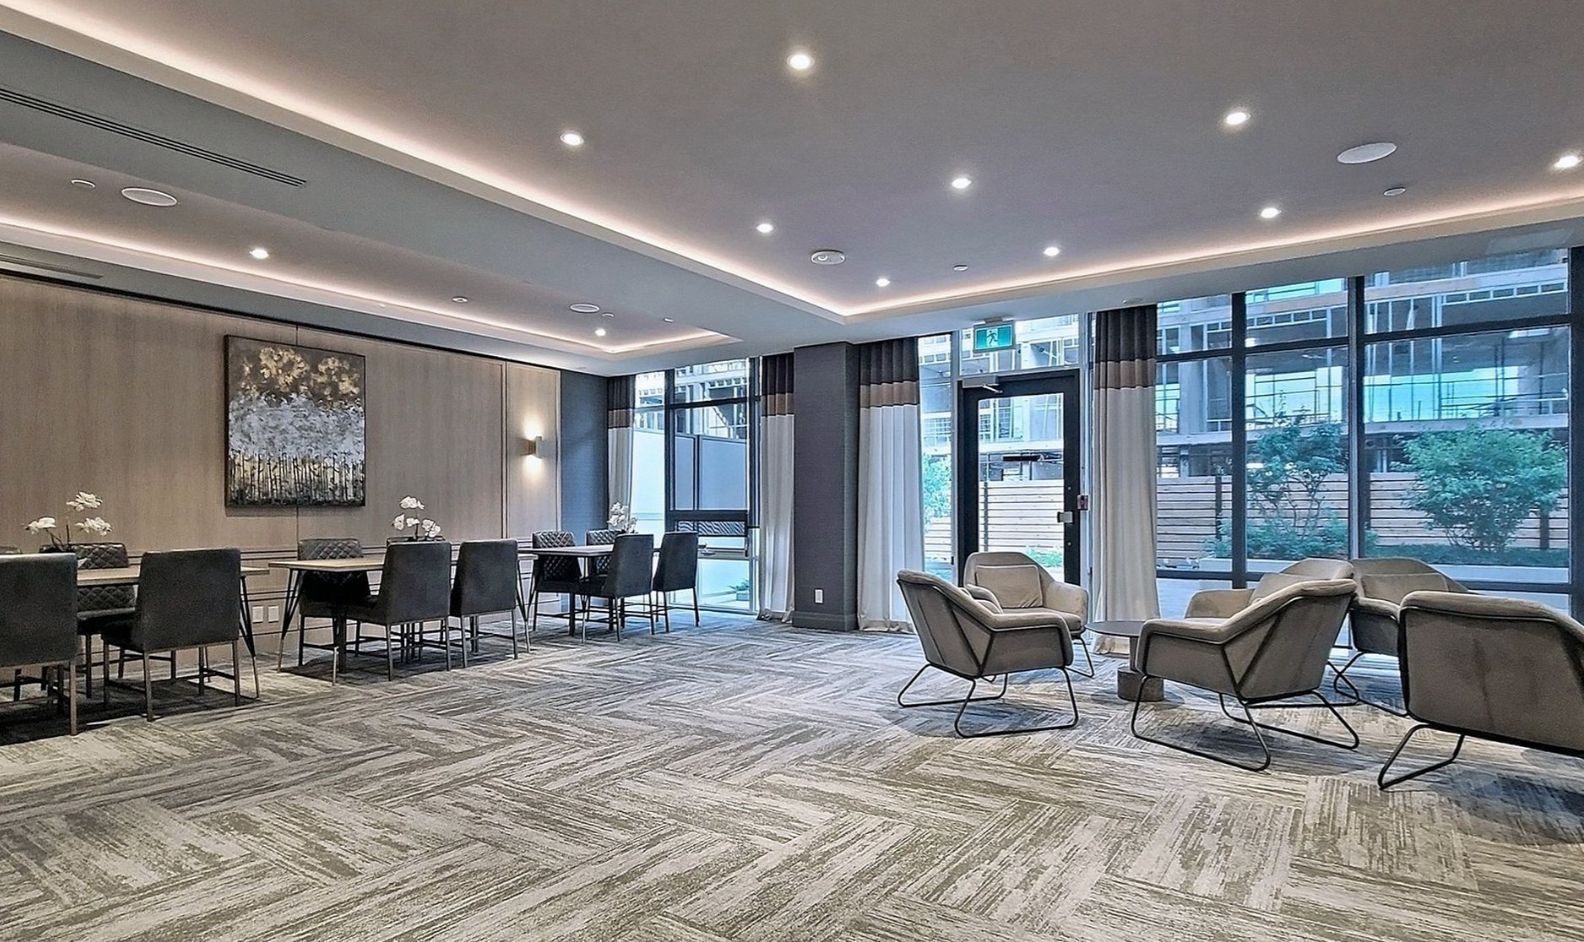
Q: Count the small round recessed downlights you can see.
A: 11